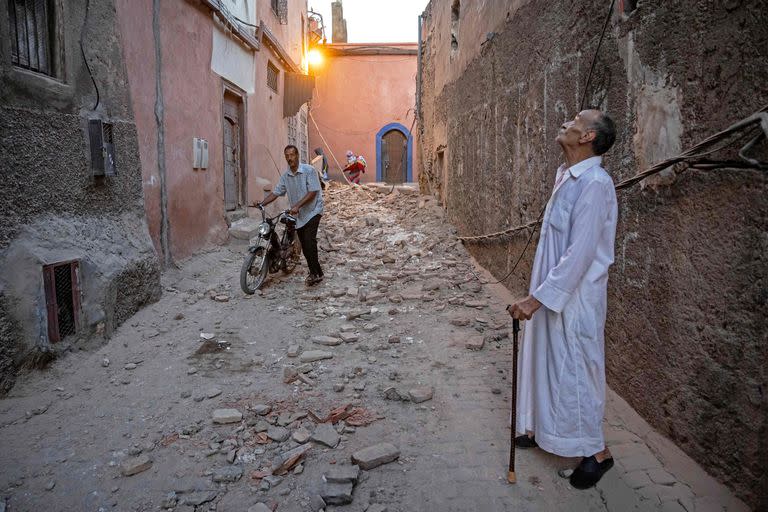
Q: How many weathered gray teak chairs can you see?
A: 0